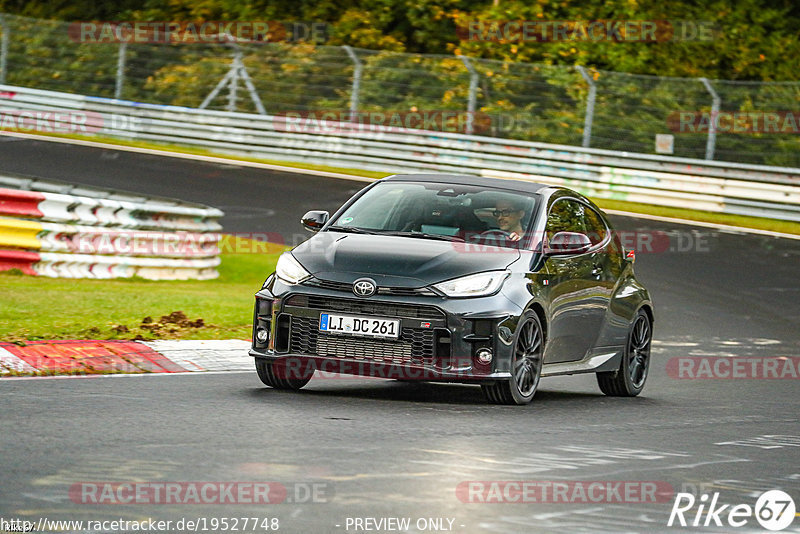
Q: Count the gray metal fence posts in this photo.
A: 7